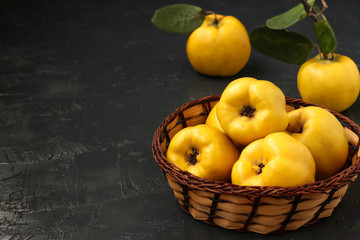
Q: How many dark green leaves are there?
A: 4